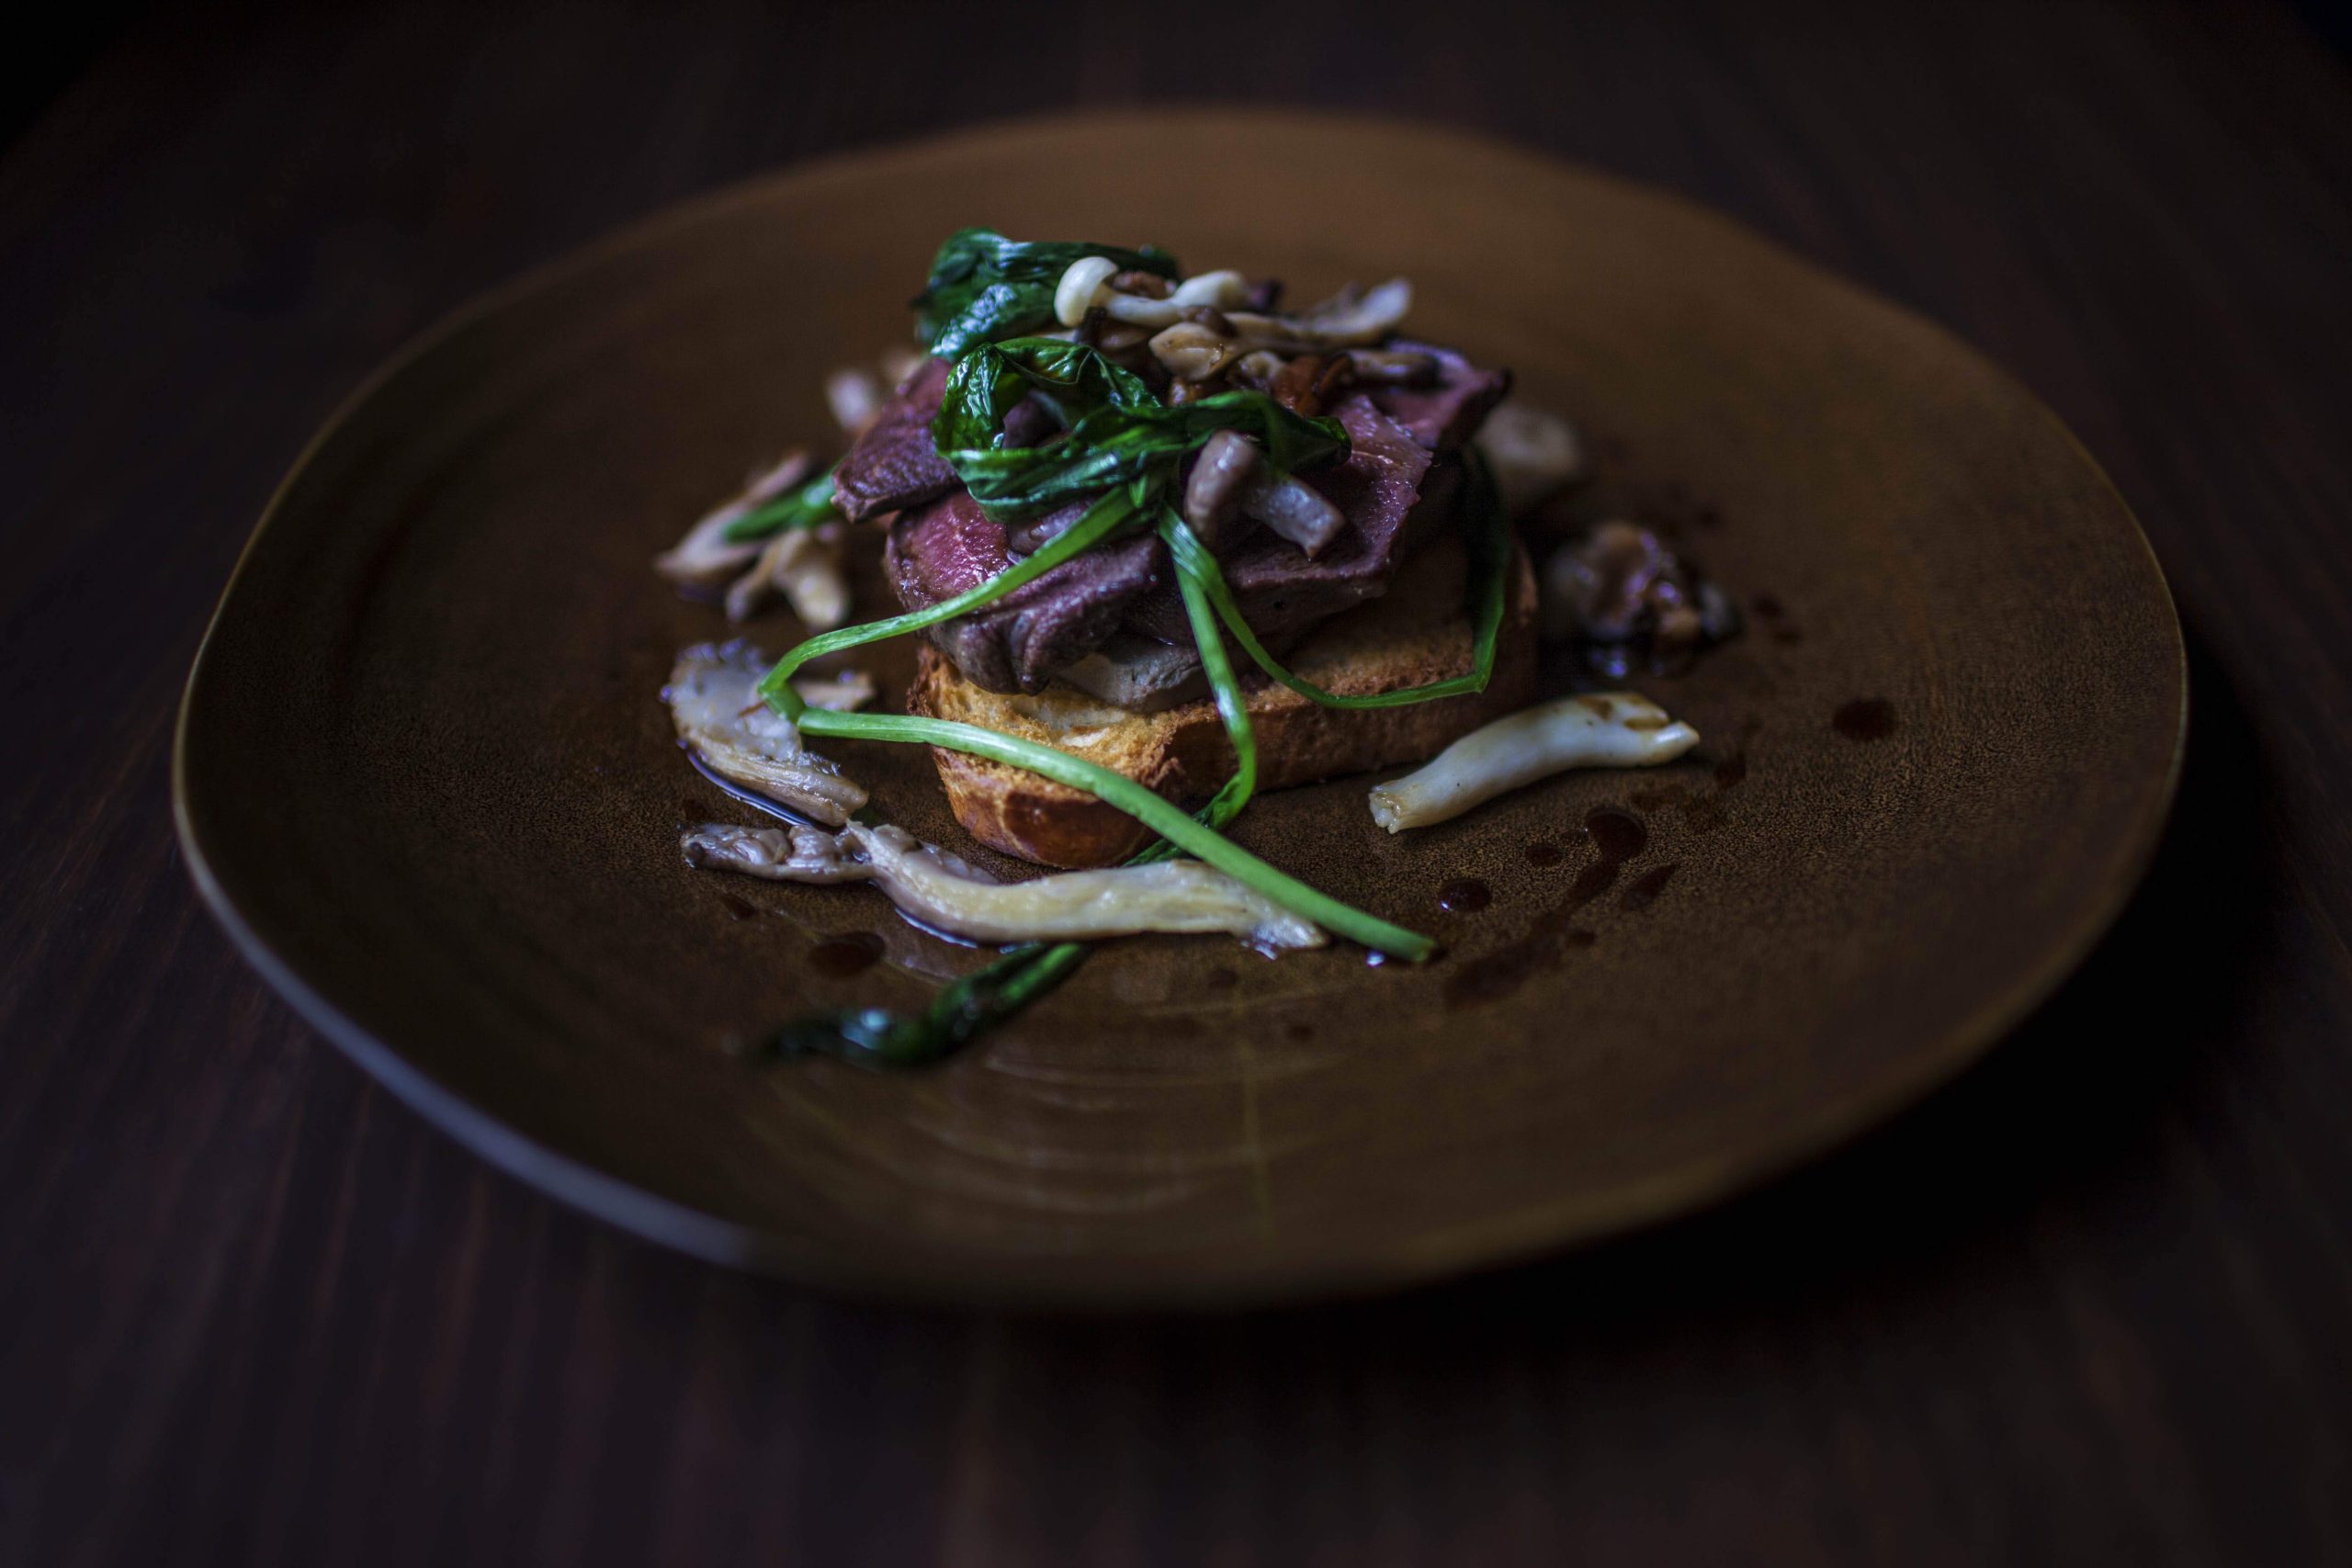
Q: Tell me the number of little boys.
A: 0